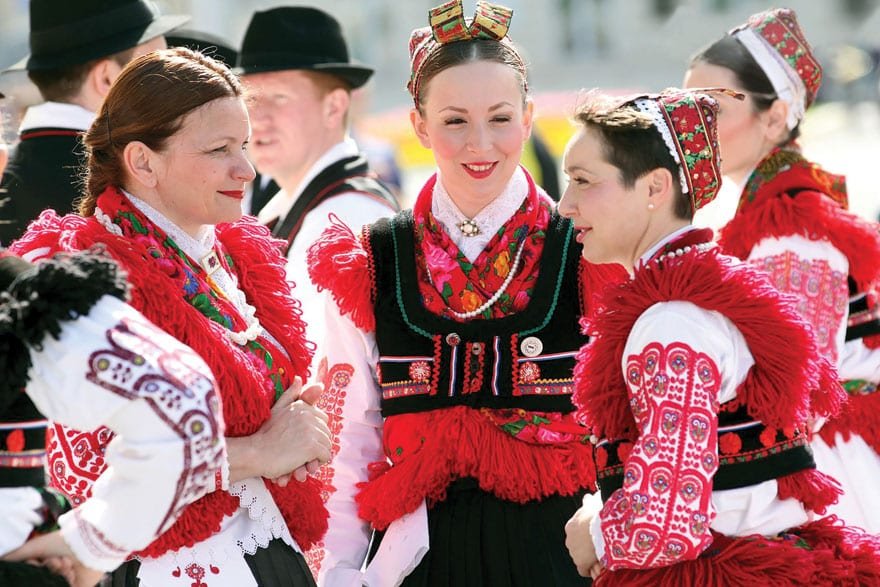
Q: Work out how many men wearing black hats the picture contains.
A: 3